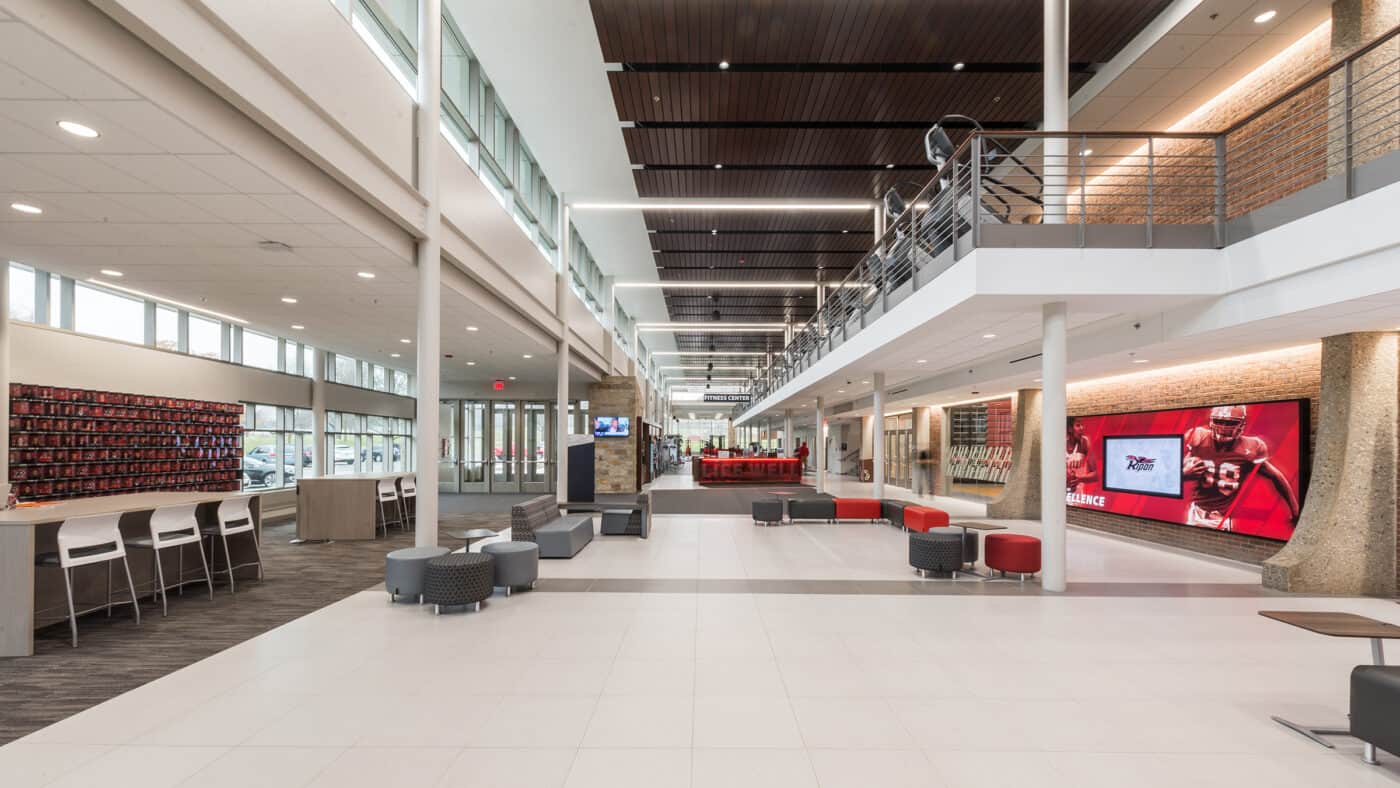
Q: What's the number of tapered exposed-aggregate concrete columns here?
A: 2